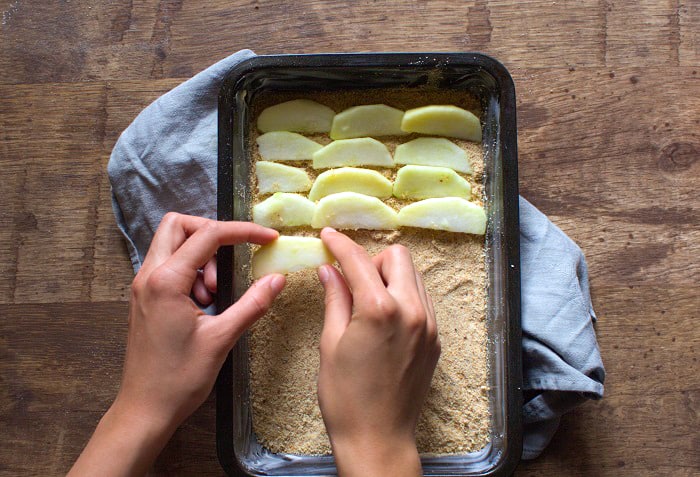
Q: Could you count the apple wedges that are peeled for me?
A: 13